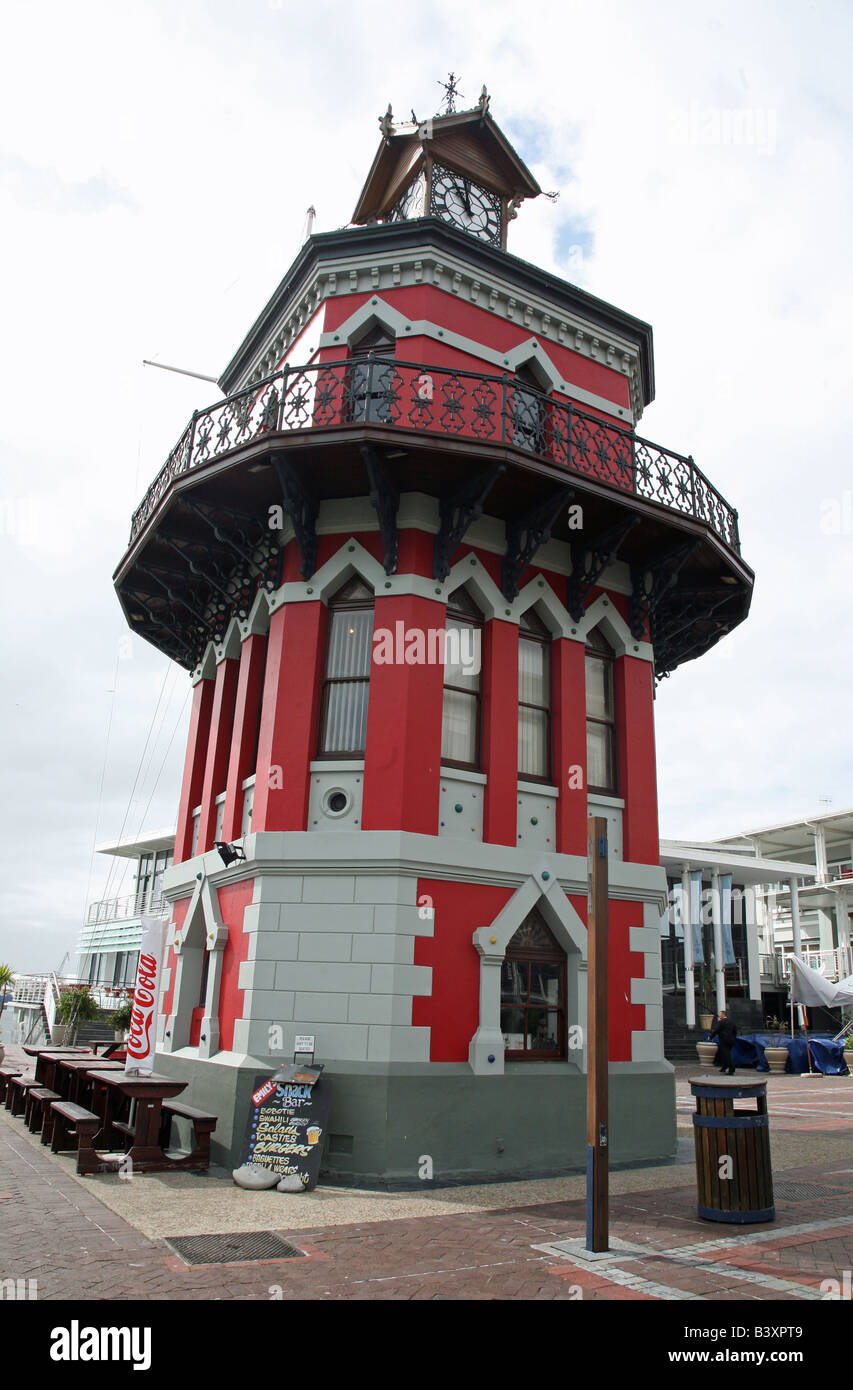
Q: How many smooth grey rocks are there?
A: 2